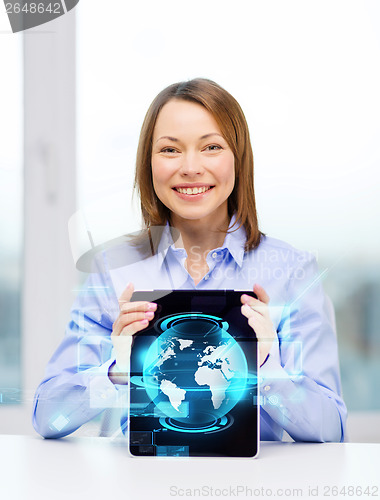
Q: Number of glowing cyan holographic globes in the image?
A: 1